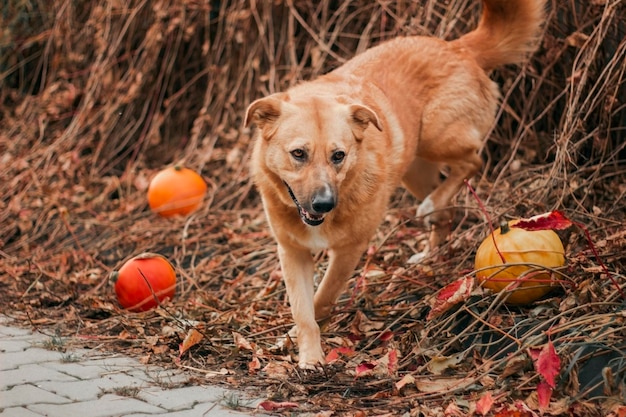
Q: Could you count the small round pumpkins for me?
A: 3